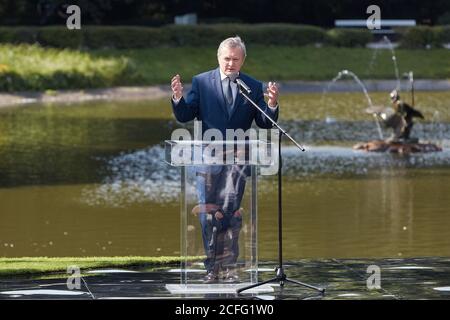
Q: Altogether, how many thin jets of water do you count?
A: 2